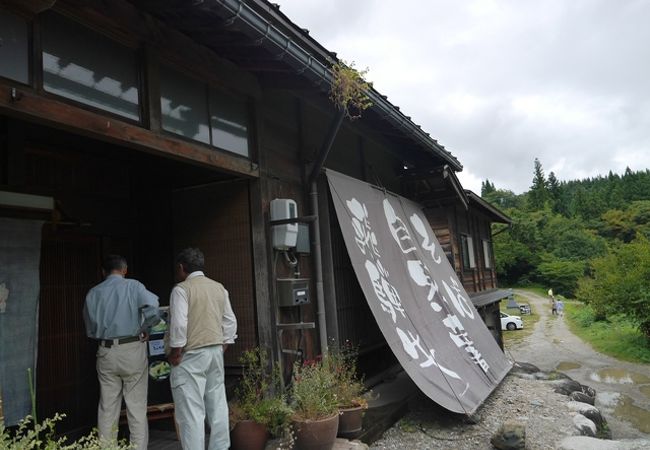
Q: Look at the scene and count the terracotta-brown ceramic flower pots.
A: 3